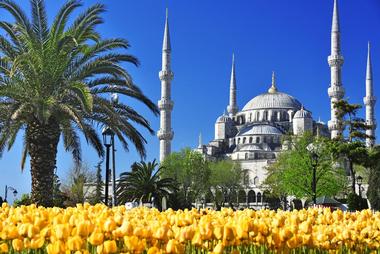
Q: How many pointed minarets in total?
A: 4